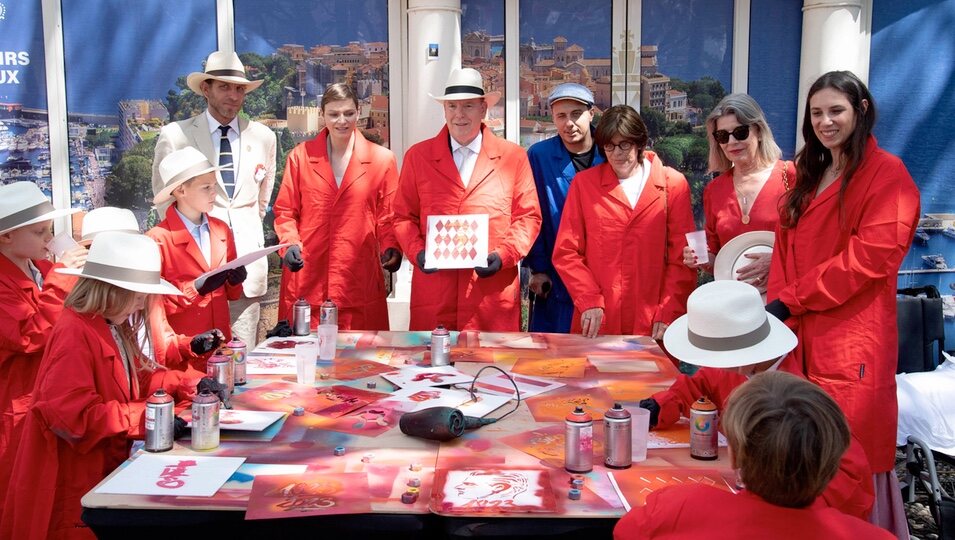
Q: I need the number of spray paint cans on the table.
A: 11